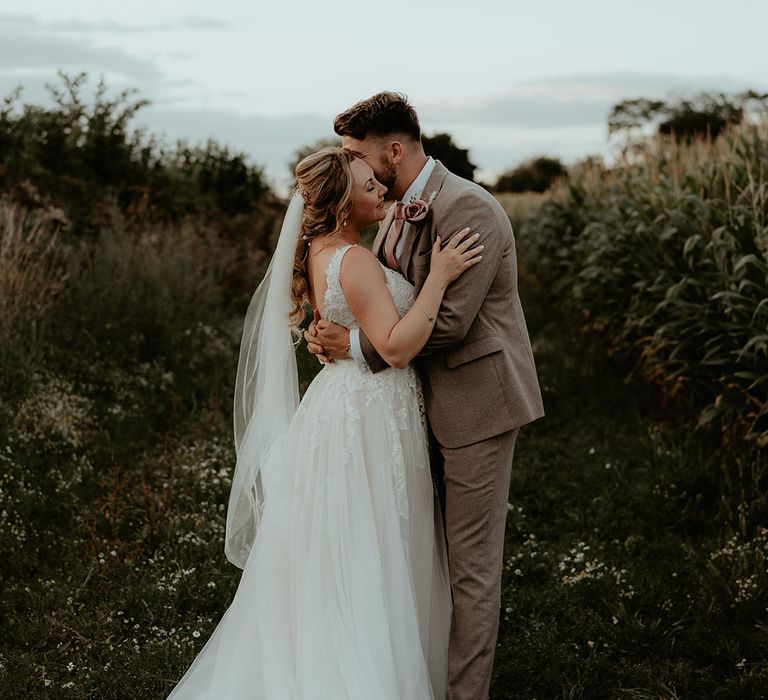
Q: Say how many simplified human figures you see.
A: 0